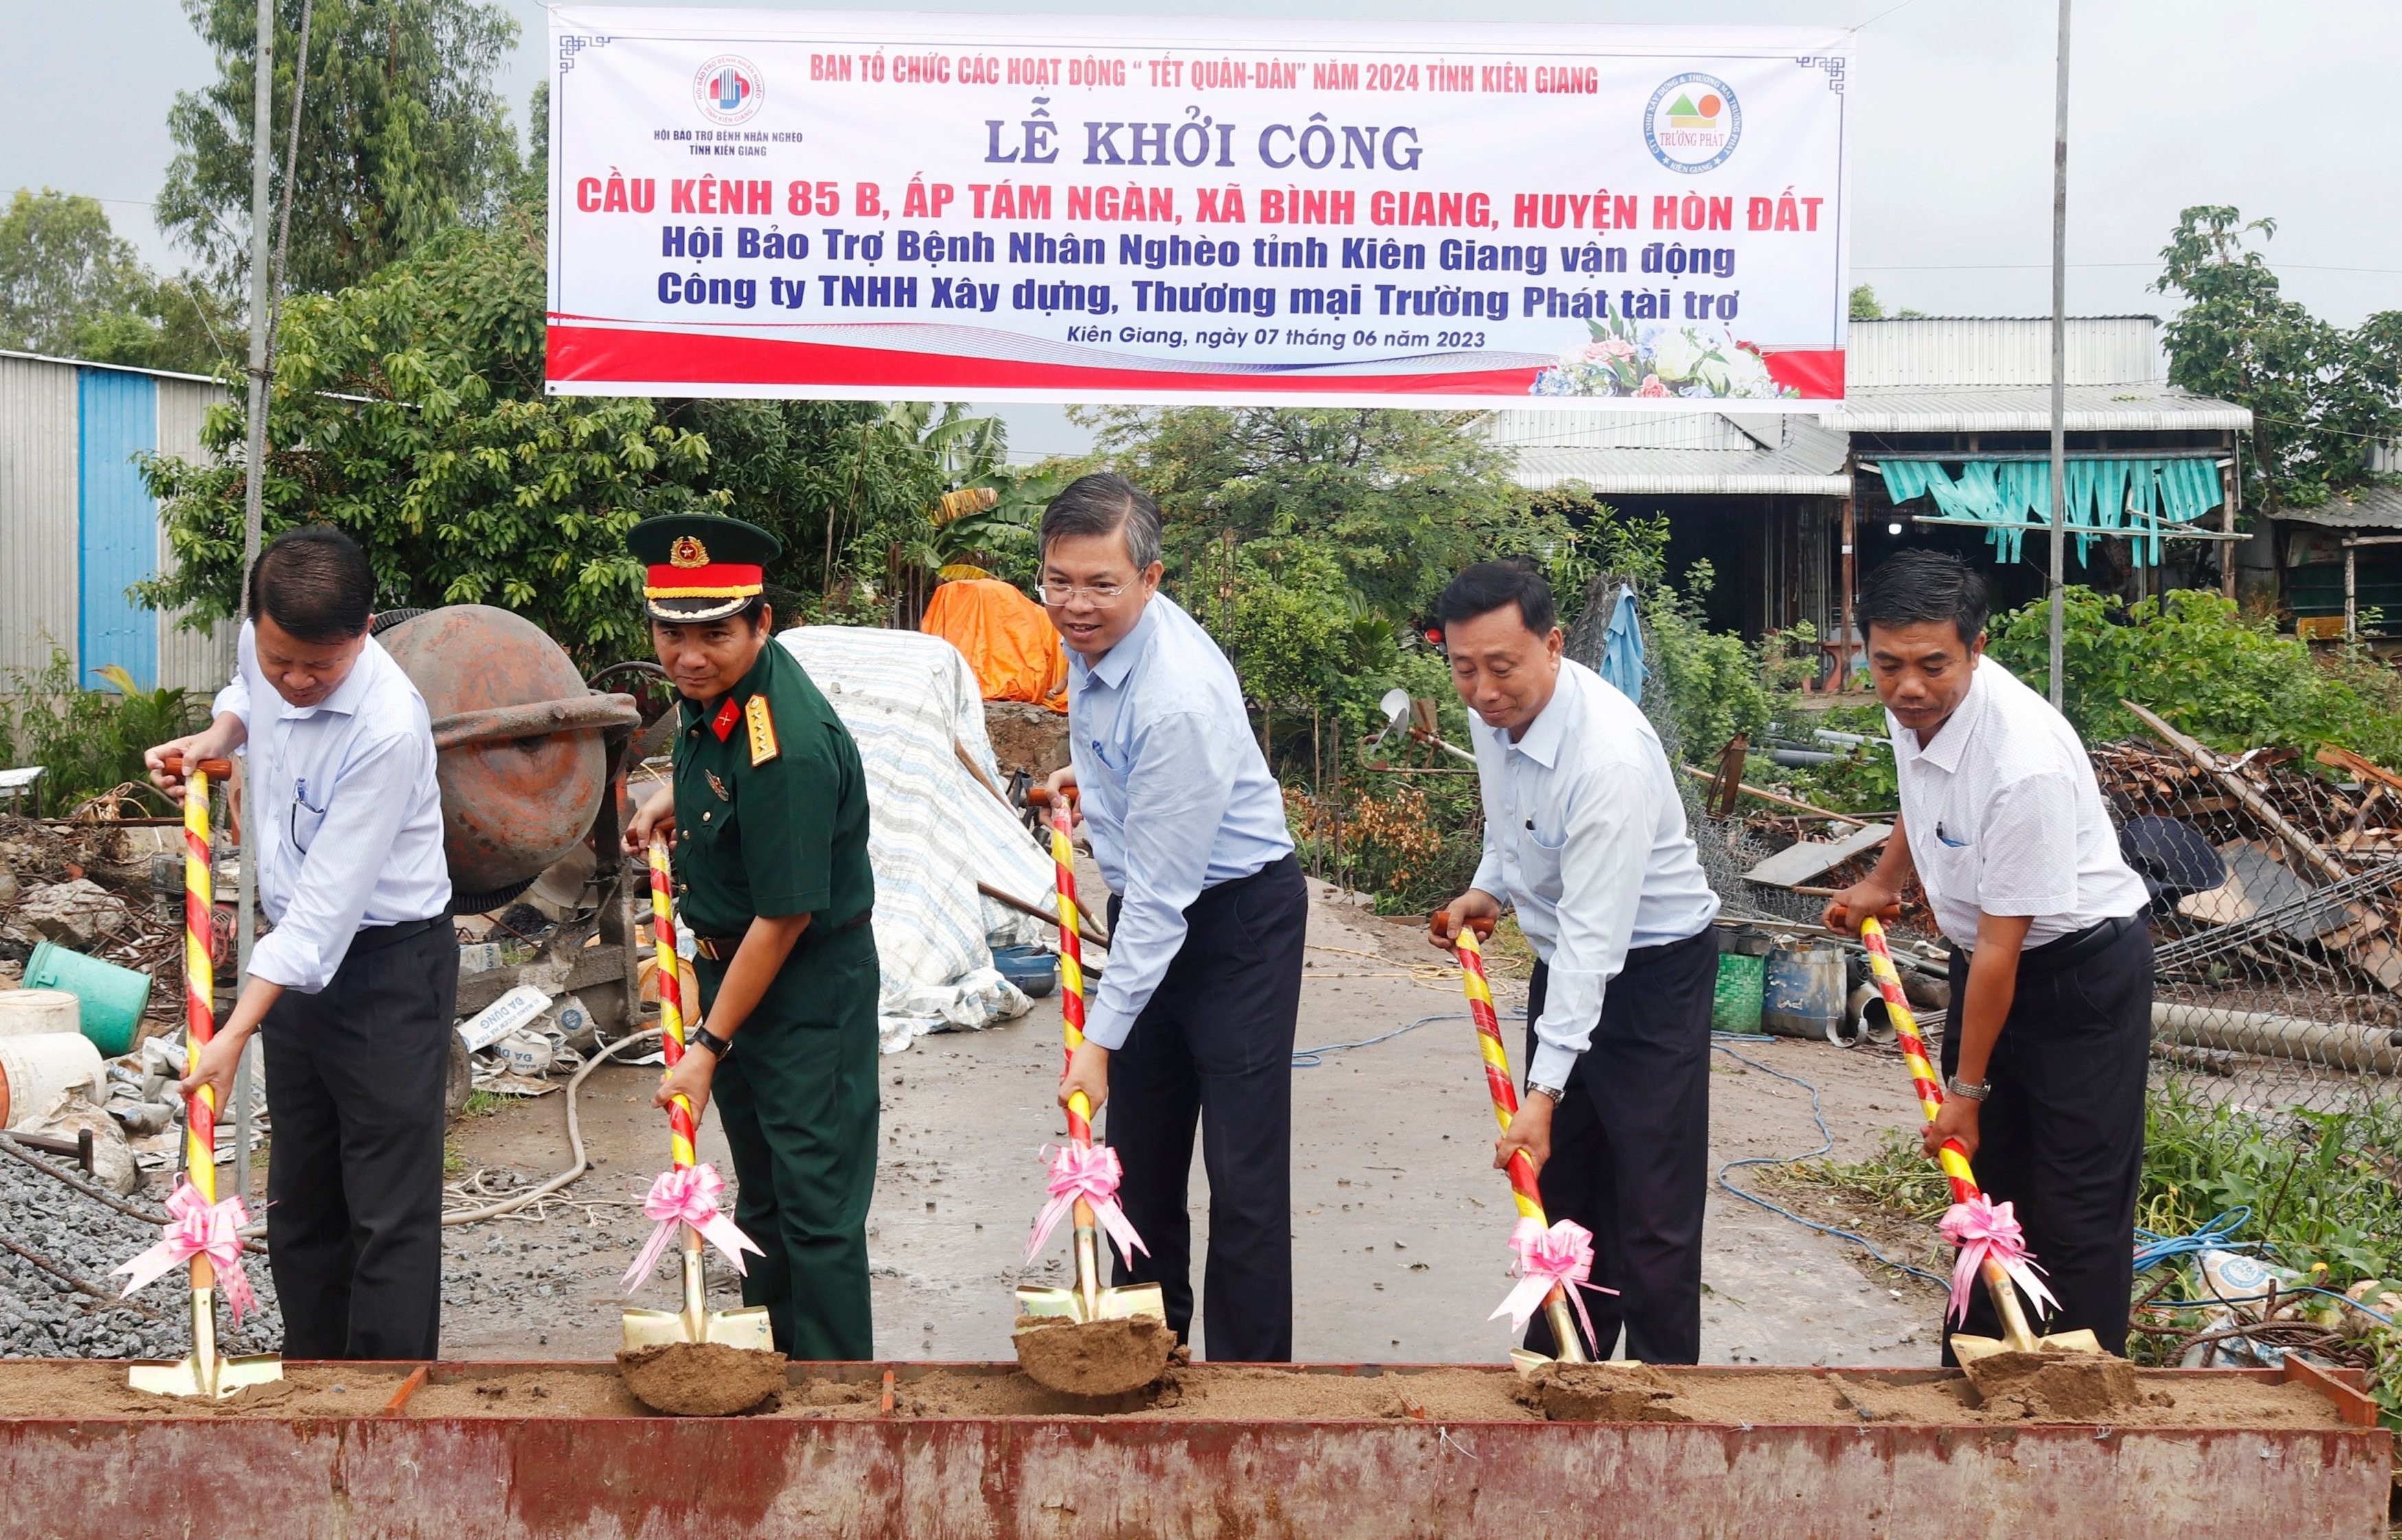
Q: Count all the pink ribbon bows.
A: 5